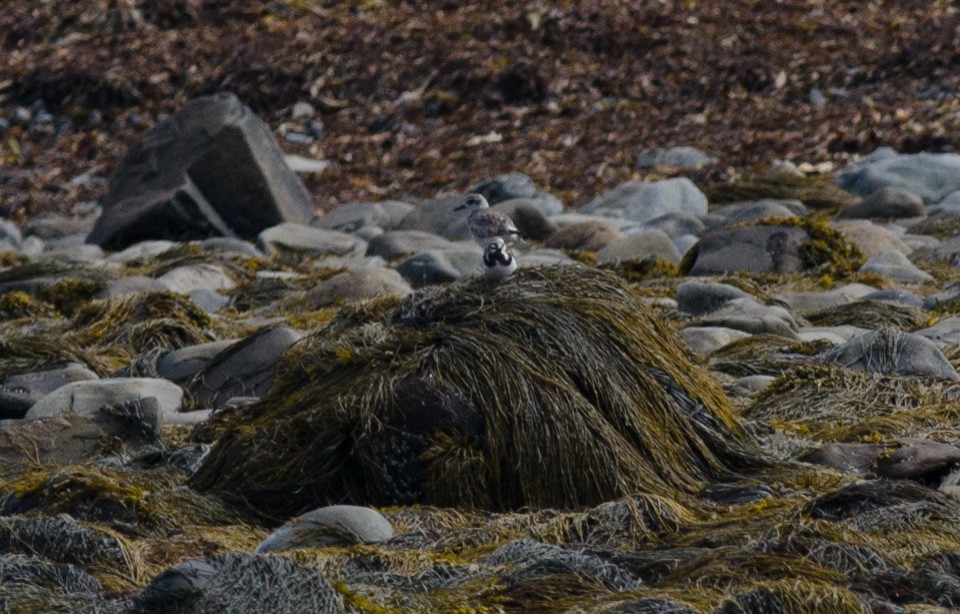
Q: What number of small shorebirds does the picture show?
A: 2